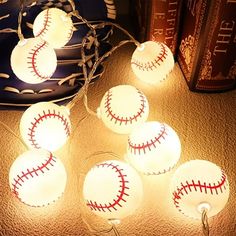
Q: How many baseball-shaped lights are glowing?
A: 9